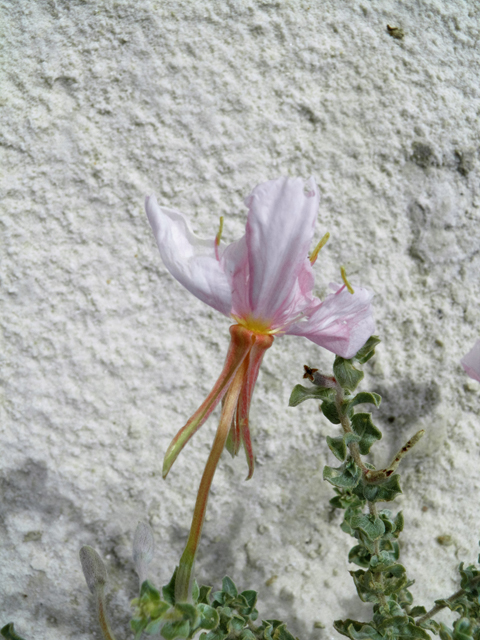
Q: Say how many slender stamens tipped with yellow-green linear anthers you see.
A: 3